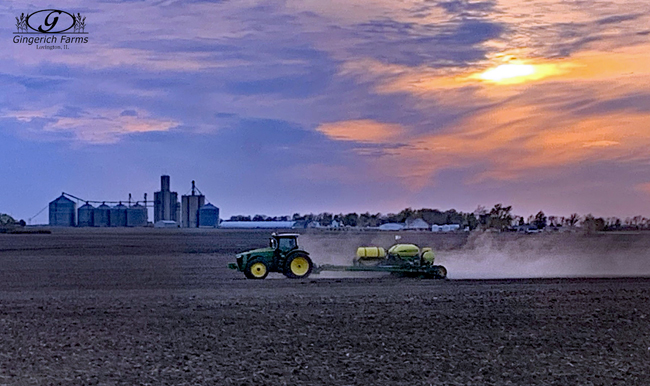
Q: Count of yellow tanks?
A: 3